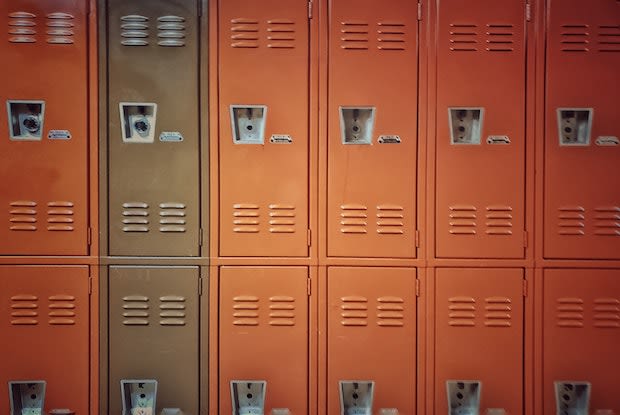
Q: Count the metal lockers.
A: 12